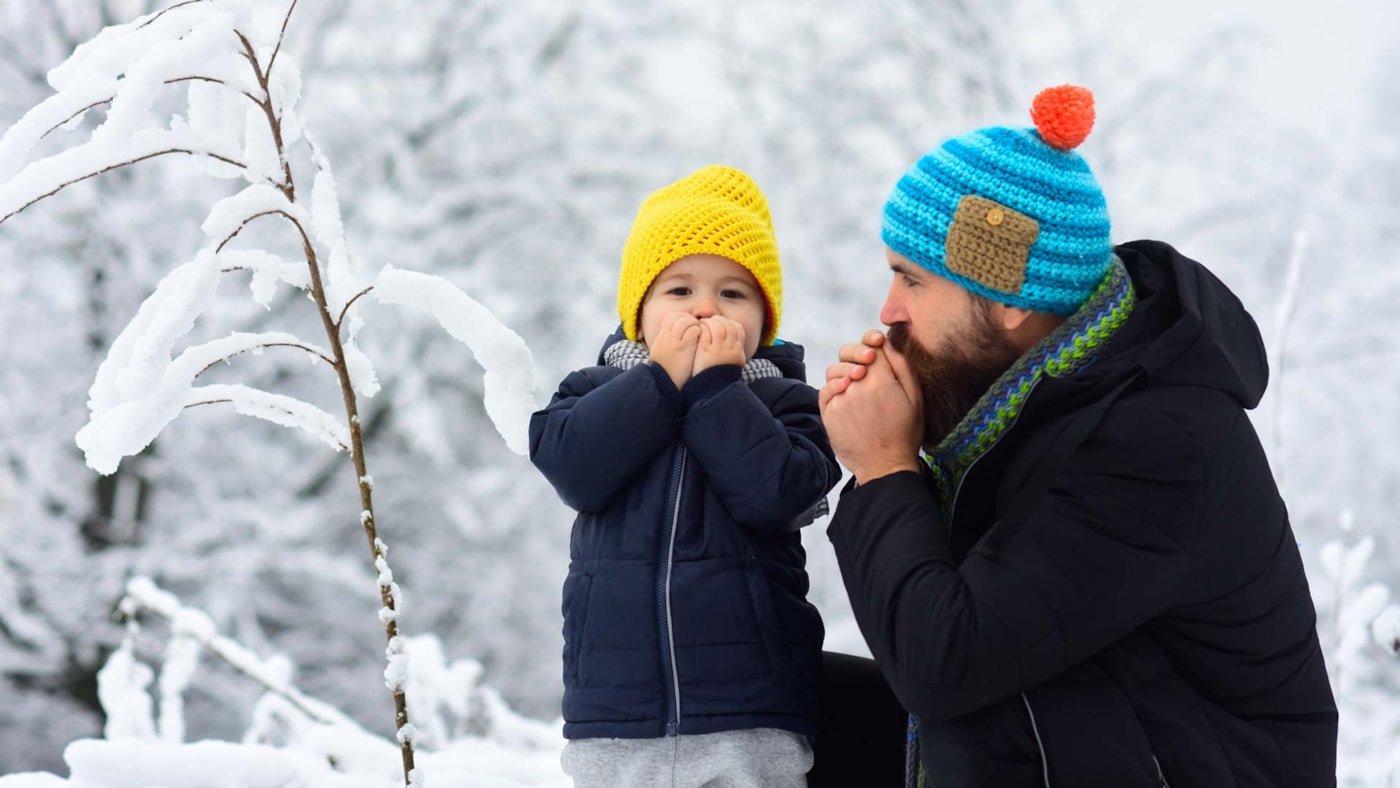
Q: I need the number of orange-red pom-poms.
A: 1